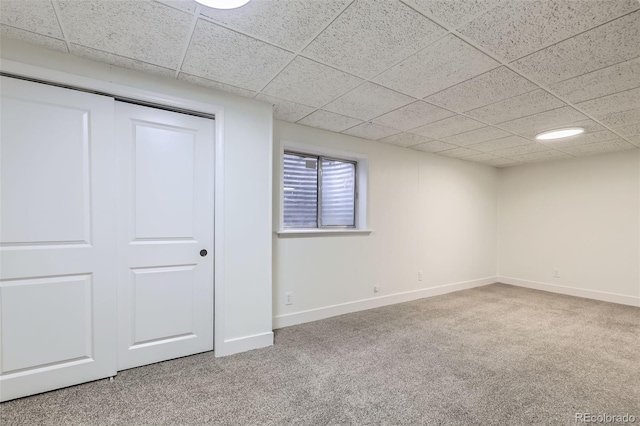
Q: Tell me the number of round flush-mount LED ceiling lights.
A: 2